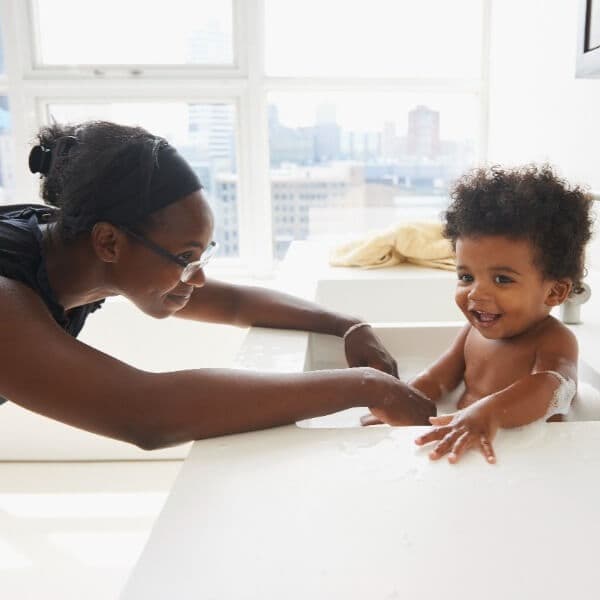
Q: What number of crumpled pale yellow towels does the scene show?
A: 1